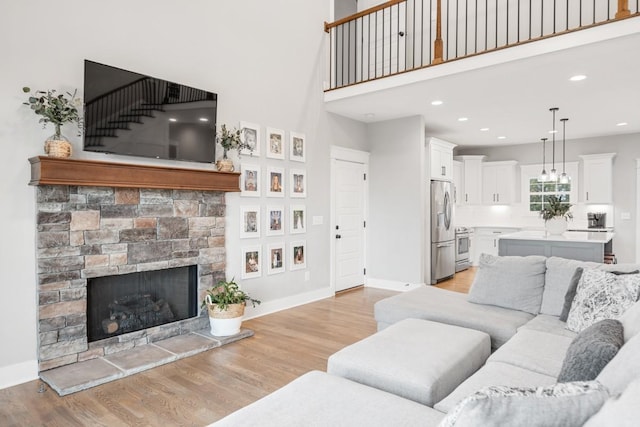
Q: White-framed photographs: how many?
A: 12